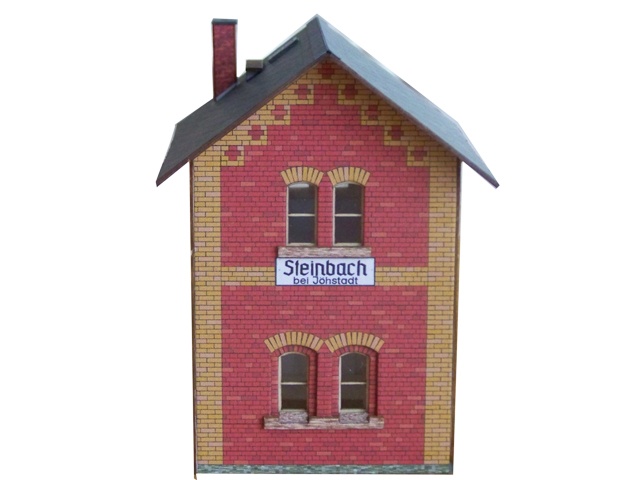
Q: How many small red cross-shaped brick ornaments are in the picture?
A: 9